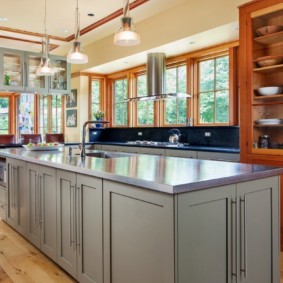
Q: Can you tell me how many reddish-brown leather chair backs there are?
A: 3